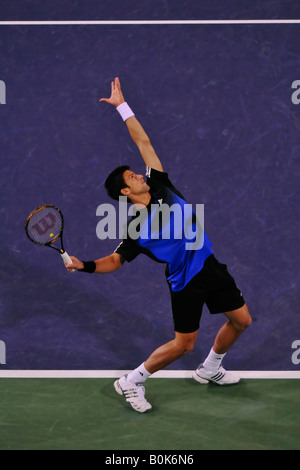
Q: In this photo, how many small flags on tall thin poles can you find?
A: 0